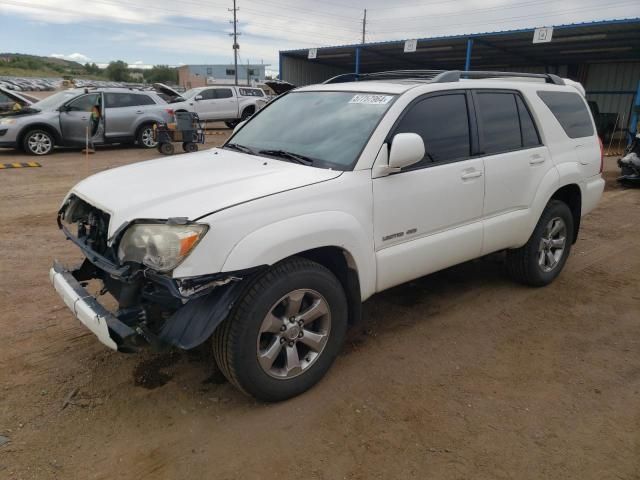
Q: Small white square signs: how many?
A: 3